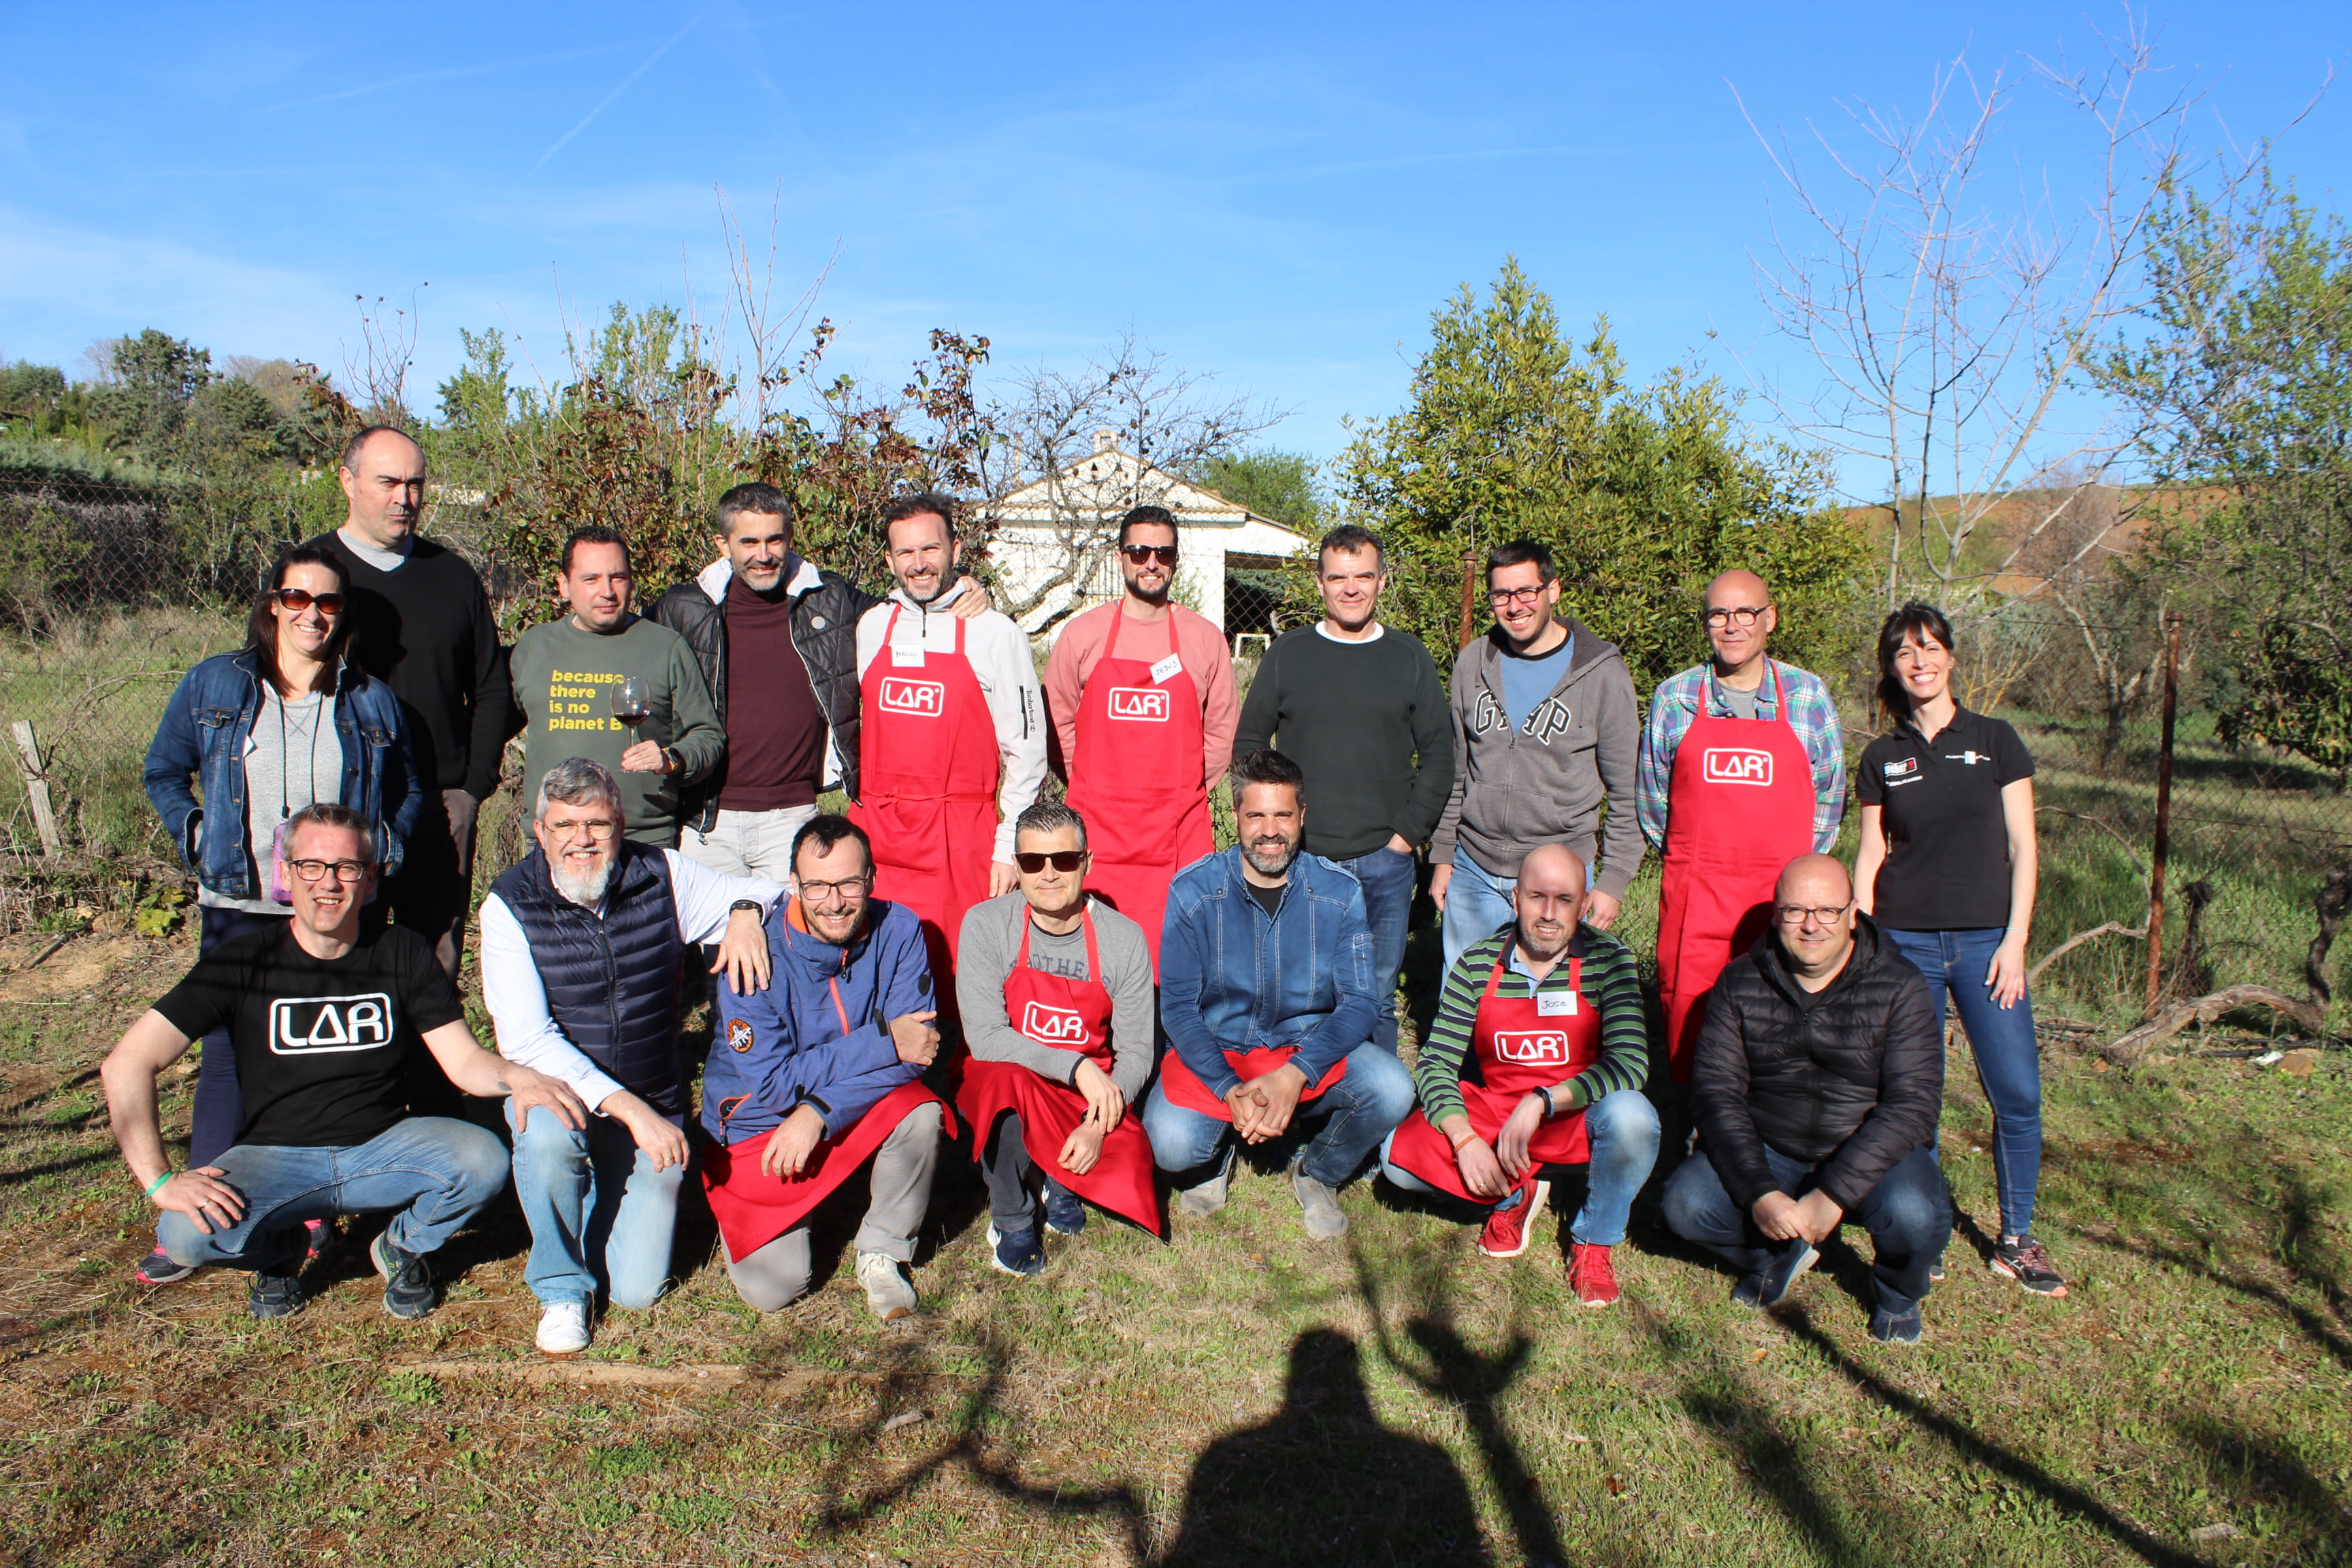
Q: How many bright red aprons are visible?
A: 7